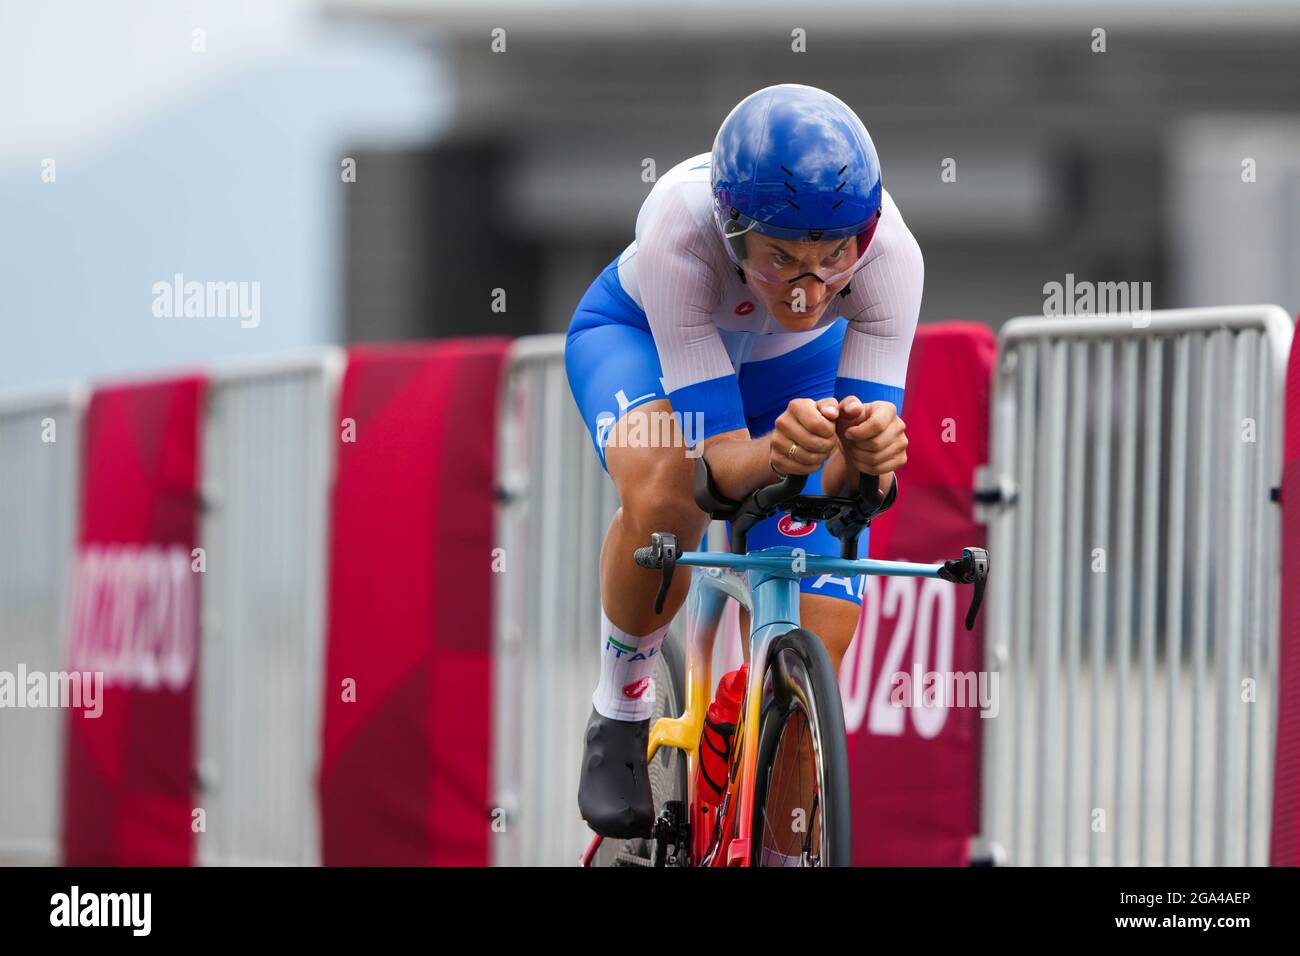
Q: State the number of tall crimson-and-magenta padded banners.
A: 4